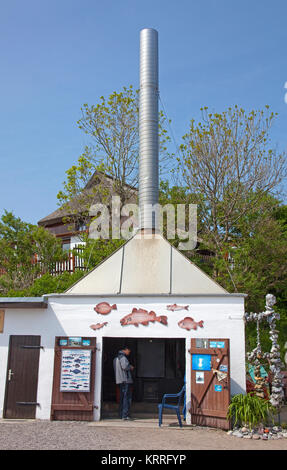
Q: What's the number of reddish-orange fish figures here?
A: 5